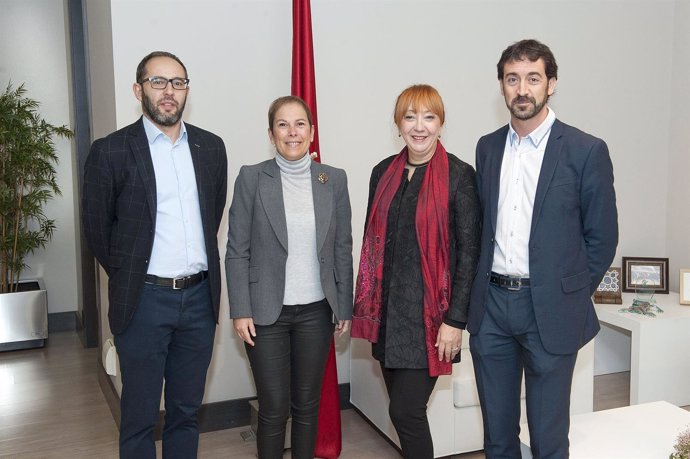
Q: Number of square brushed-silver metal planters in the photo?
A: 1